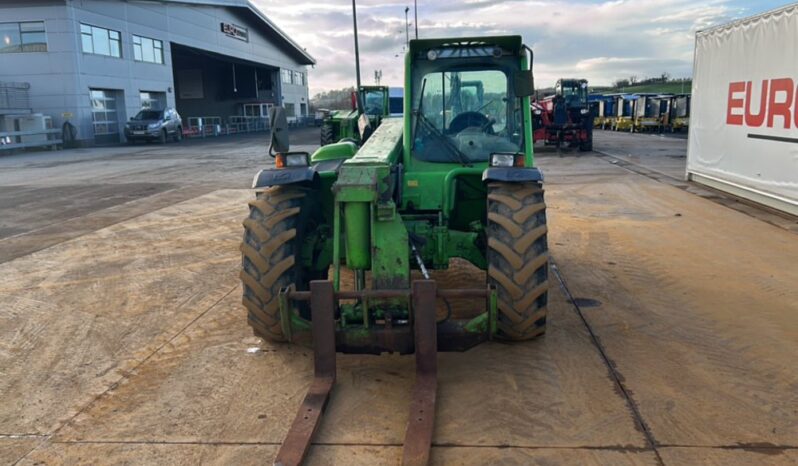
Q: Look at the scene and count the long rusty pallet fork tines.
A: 2